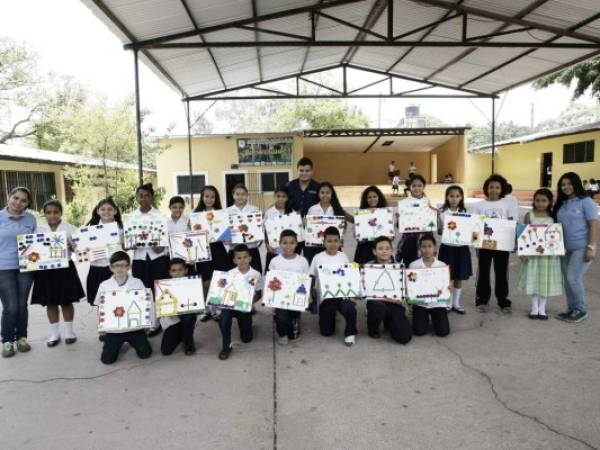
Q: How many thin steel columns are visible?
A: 3